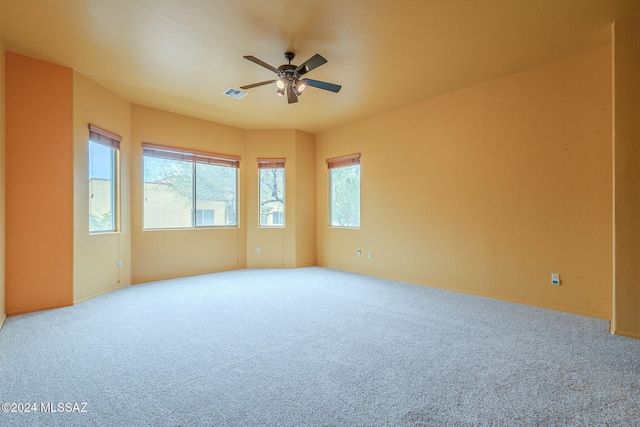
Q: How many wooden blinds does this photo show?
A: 4